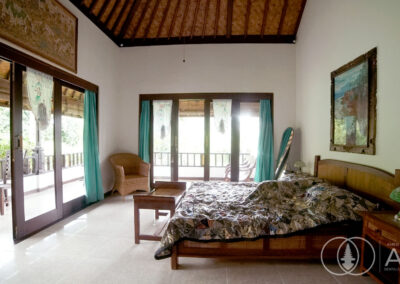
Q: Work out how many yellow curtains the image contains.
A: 0